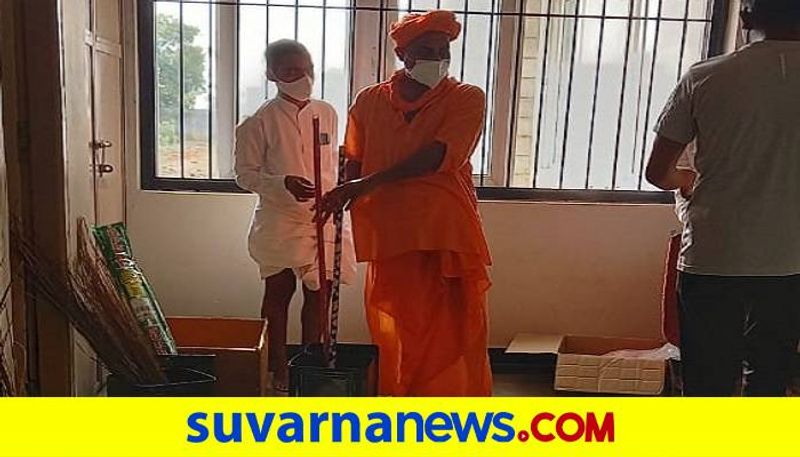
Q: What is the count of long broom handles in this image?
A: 2